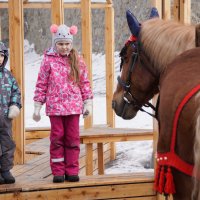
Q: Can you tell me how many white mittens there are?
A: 3